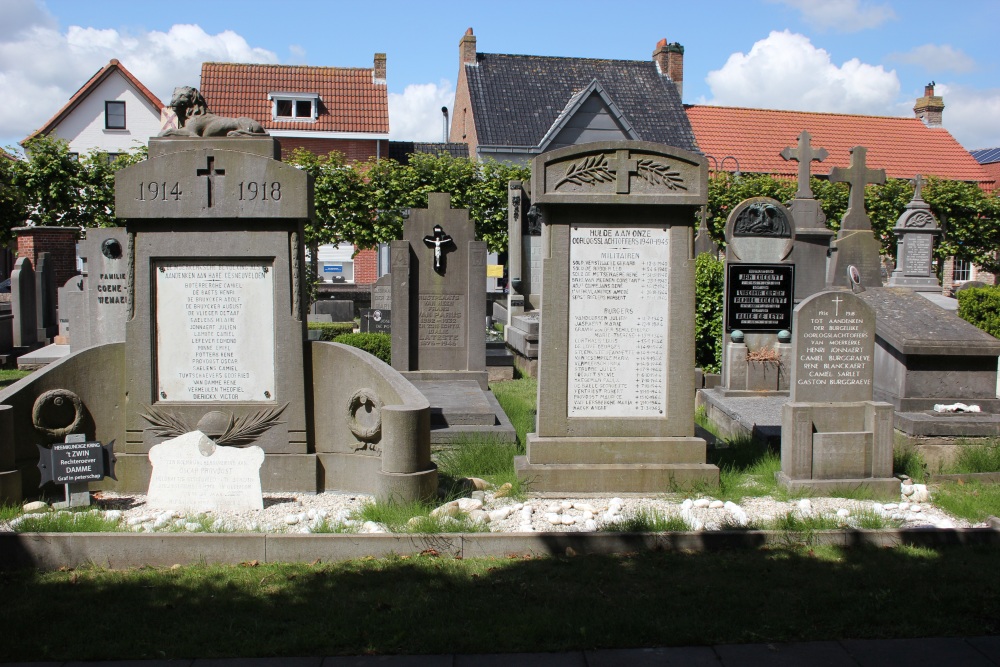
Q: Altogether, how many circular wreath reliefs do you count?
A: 2